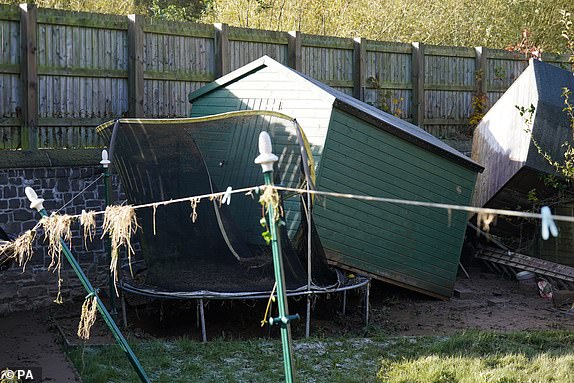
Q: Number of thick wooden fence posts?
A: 7